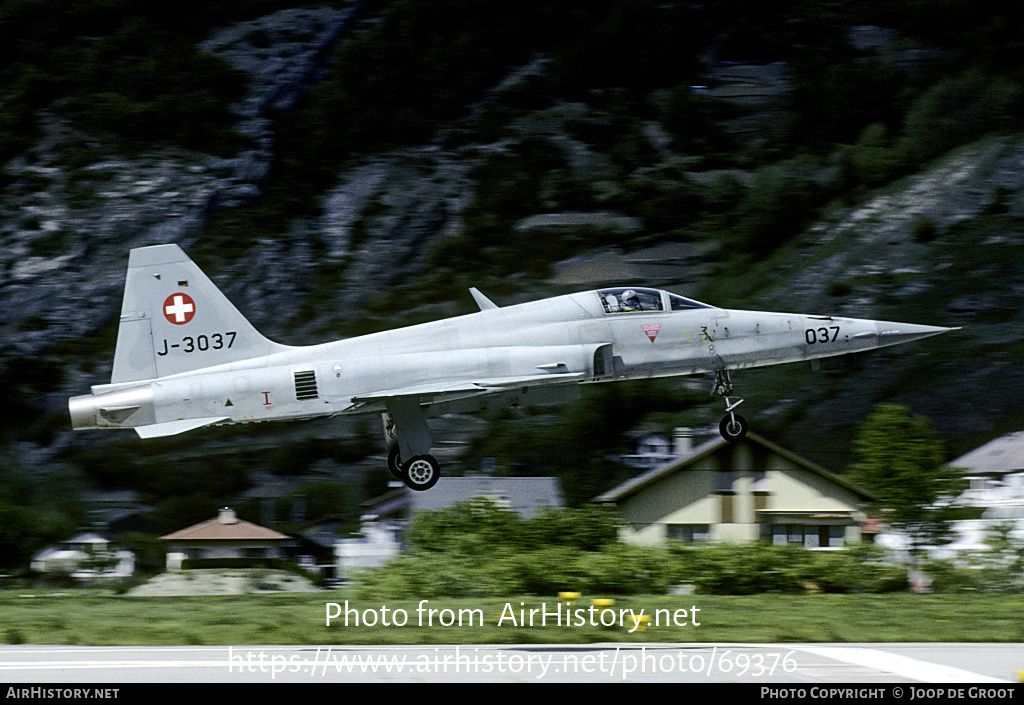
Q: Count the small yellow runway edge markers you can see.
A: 3